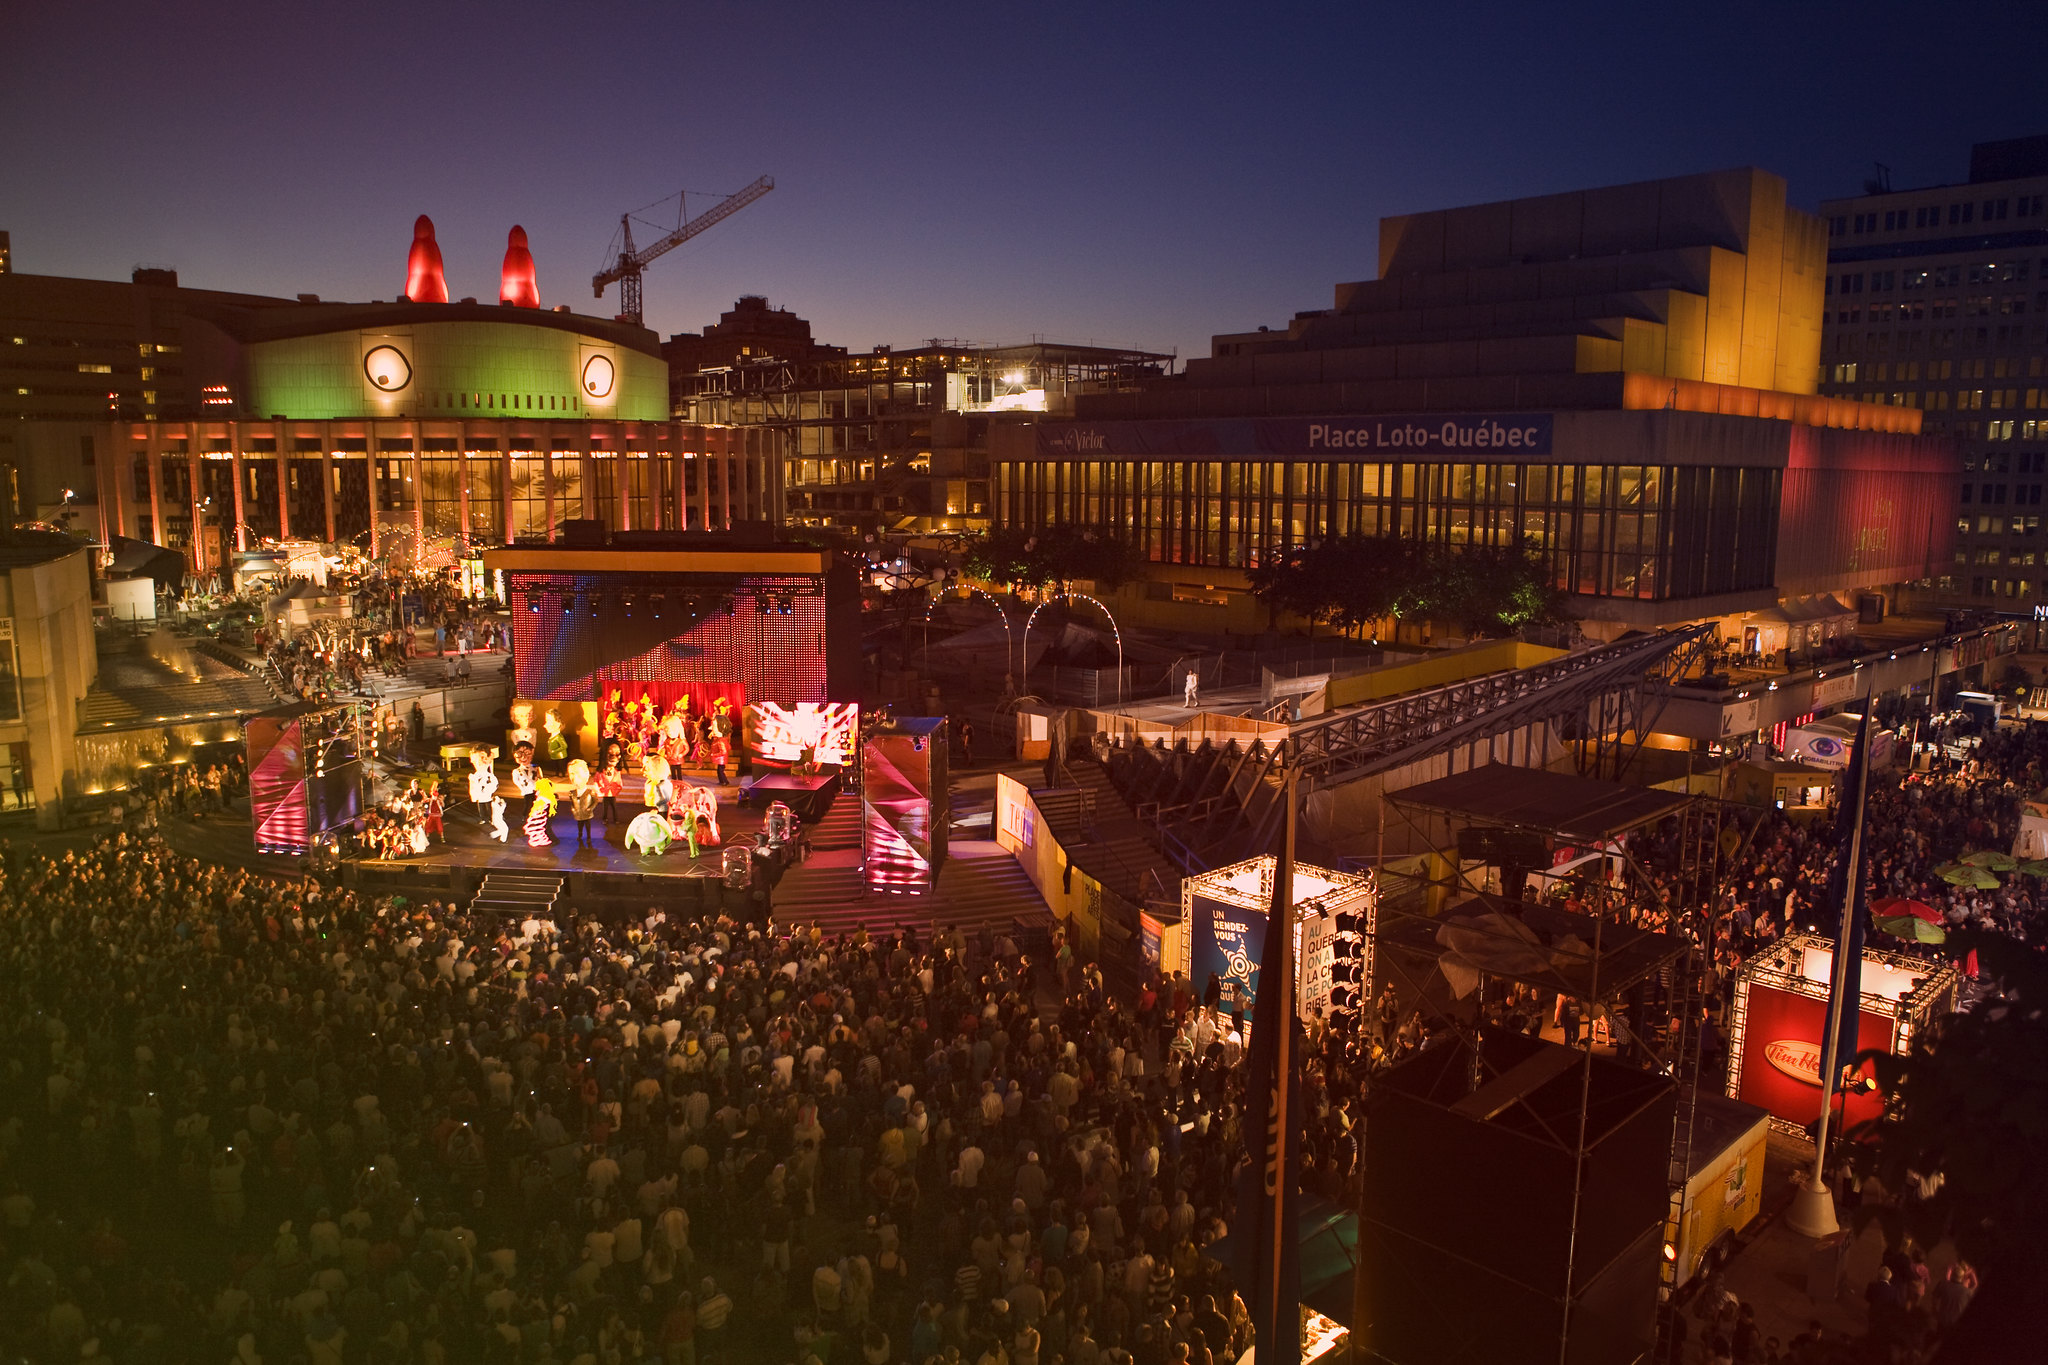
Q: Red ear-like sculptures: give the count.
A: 2